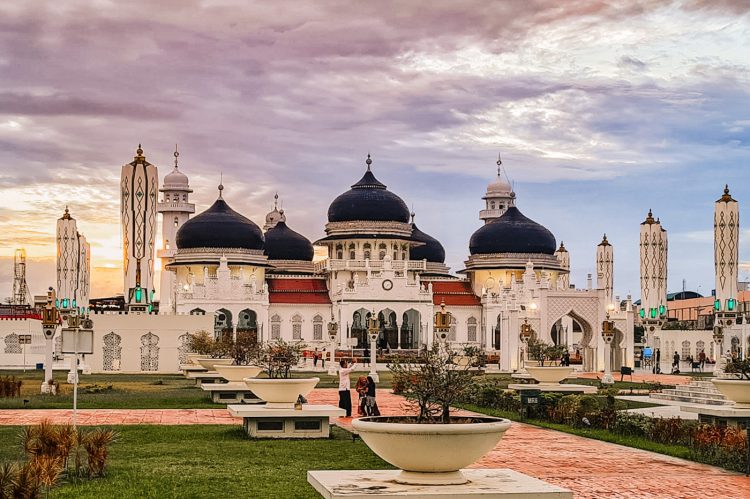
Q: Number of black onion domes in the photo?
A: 5